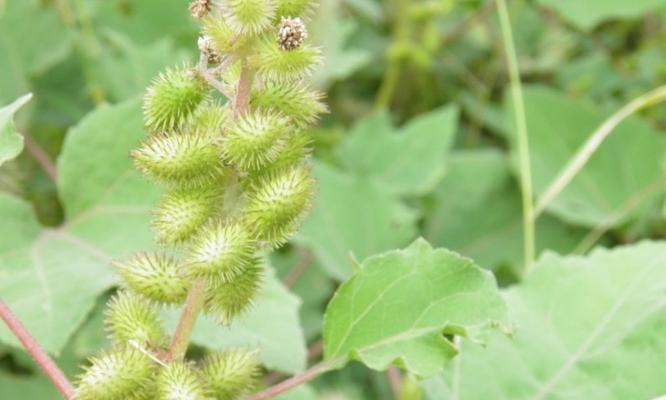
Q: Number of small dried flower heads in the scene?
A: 3